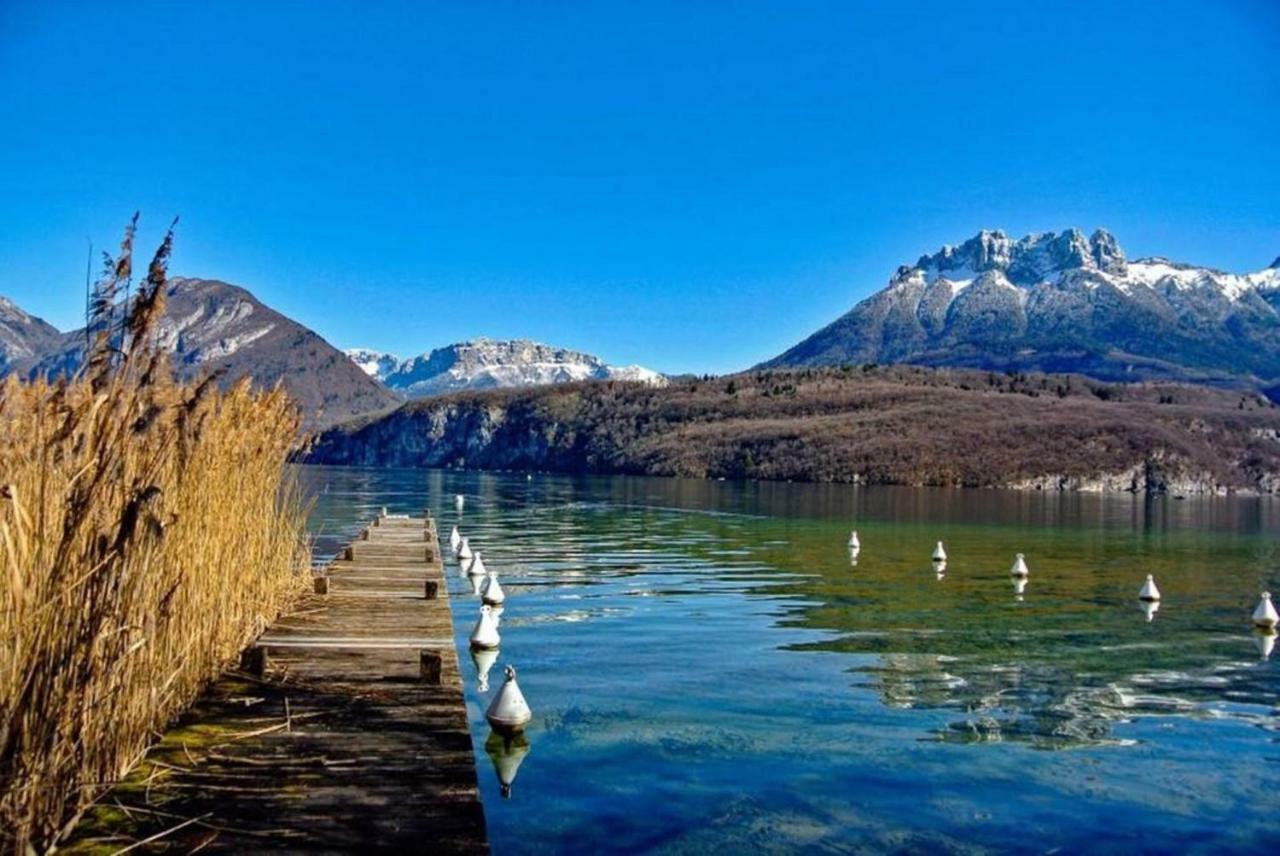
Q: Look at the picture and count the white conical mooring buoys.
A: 12